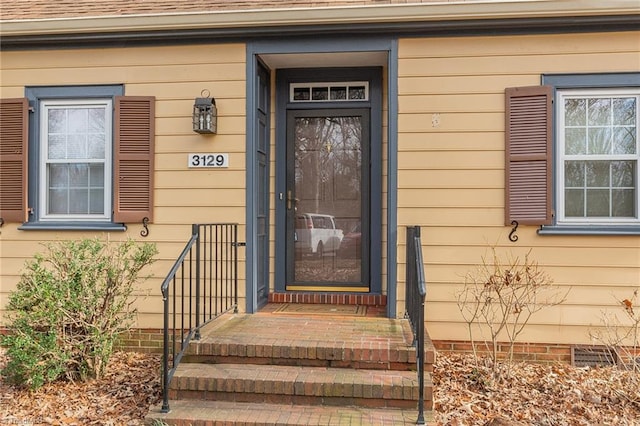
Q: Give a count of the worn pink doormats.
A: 0